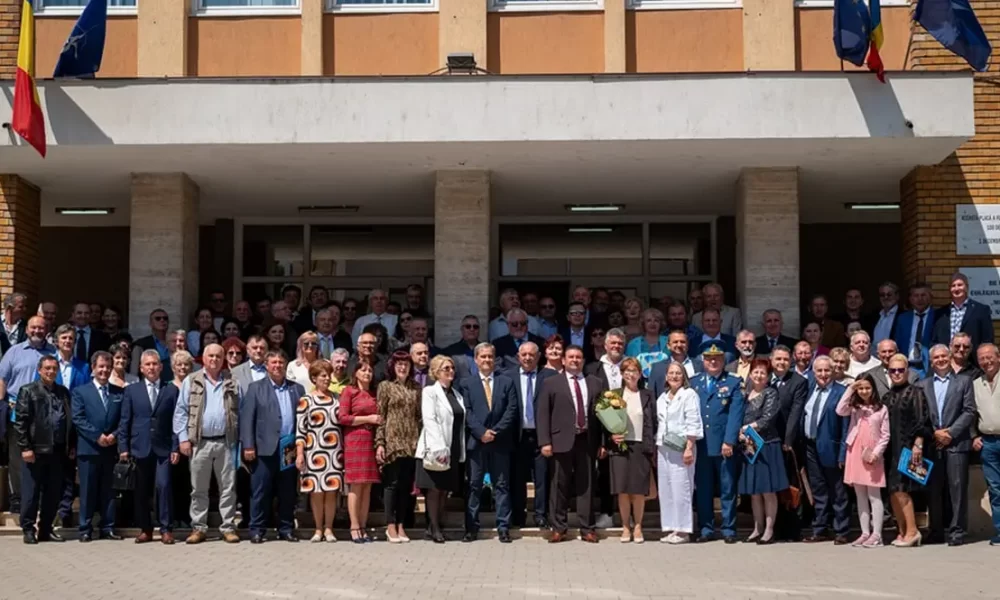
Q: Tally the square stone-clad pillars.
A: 3